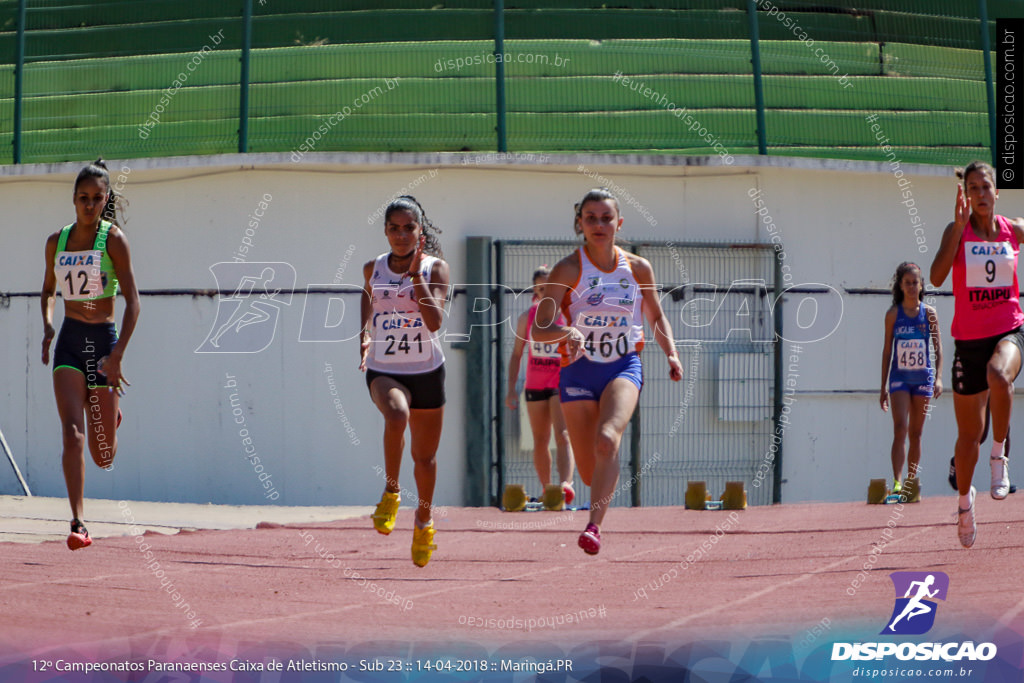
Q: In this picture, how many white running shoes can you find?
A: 2